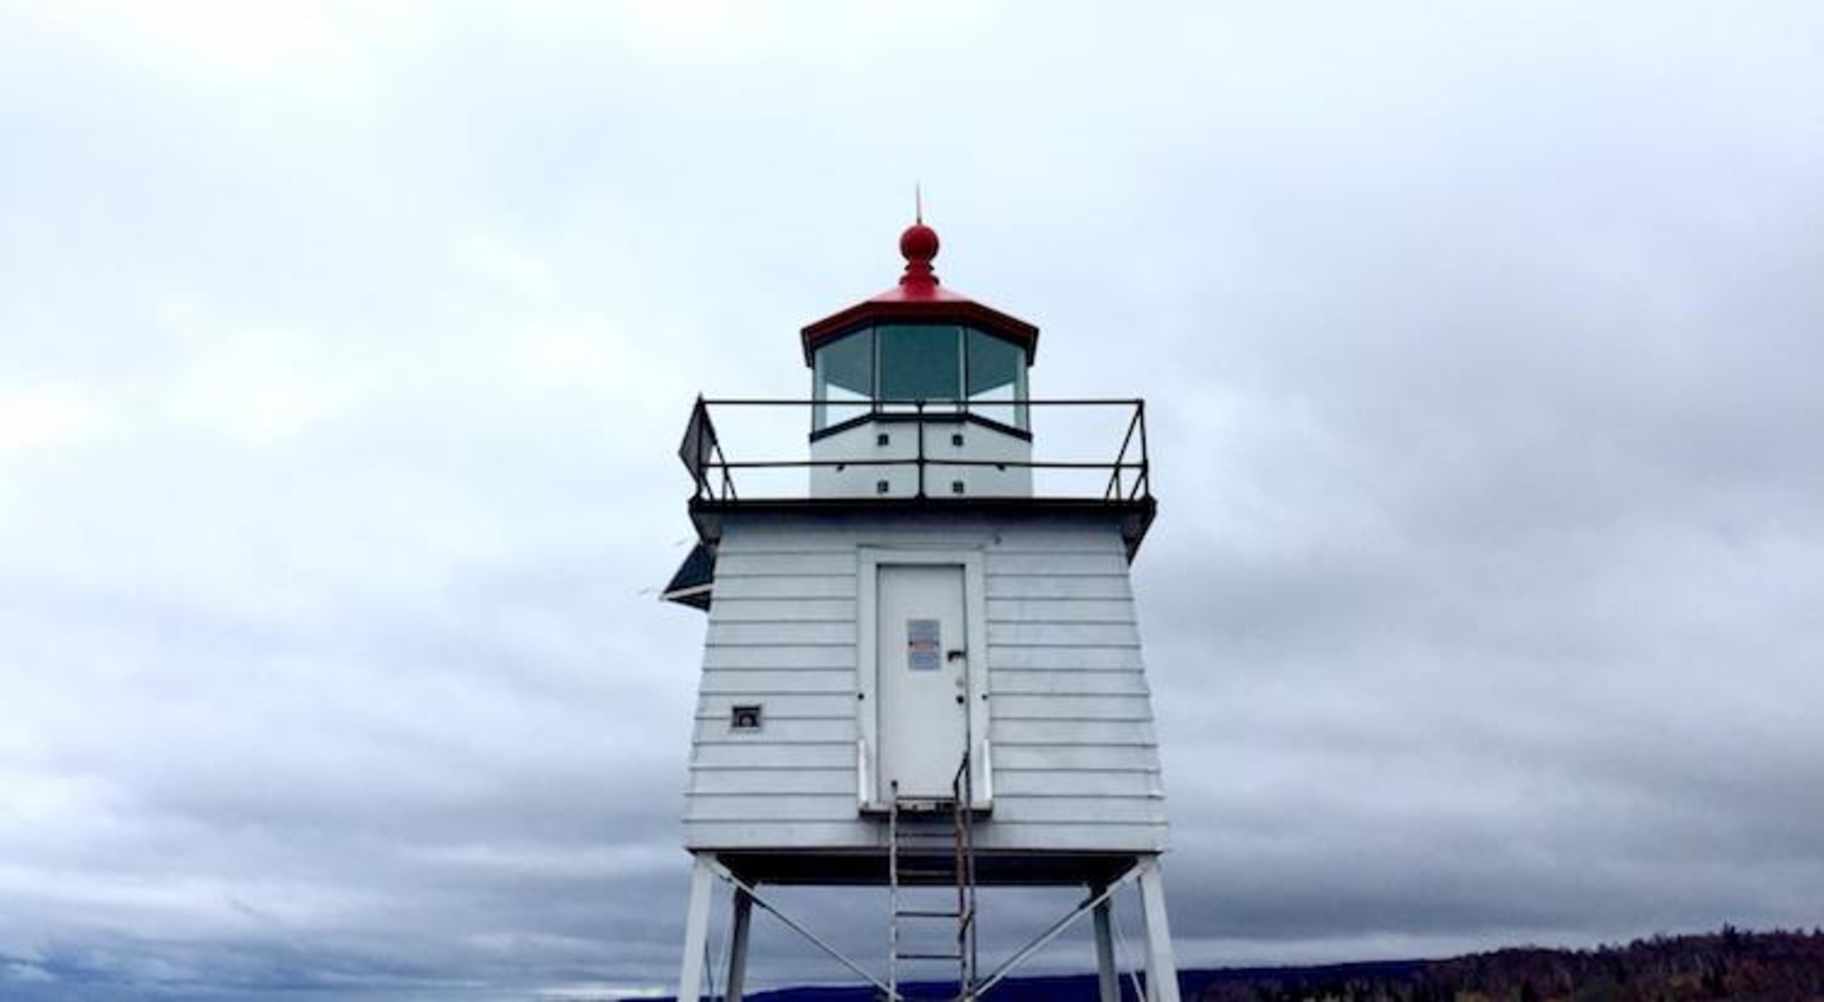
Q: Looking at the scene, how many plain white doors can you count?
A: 1